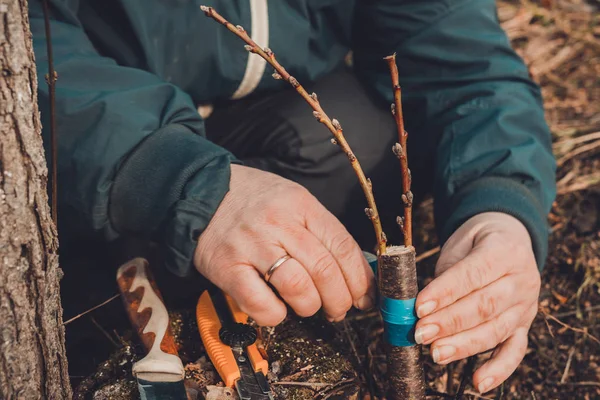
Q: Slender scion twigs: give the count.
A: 2